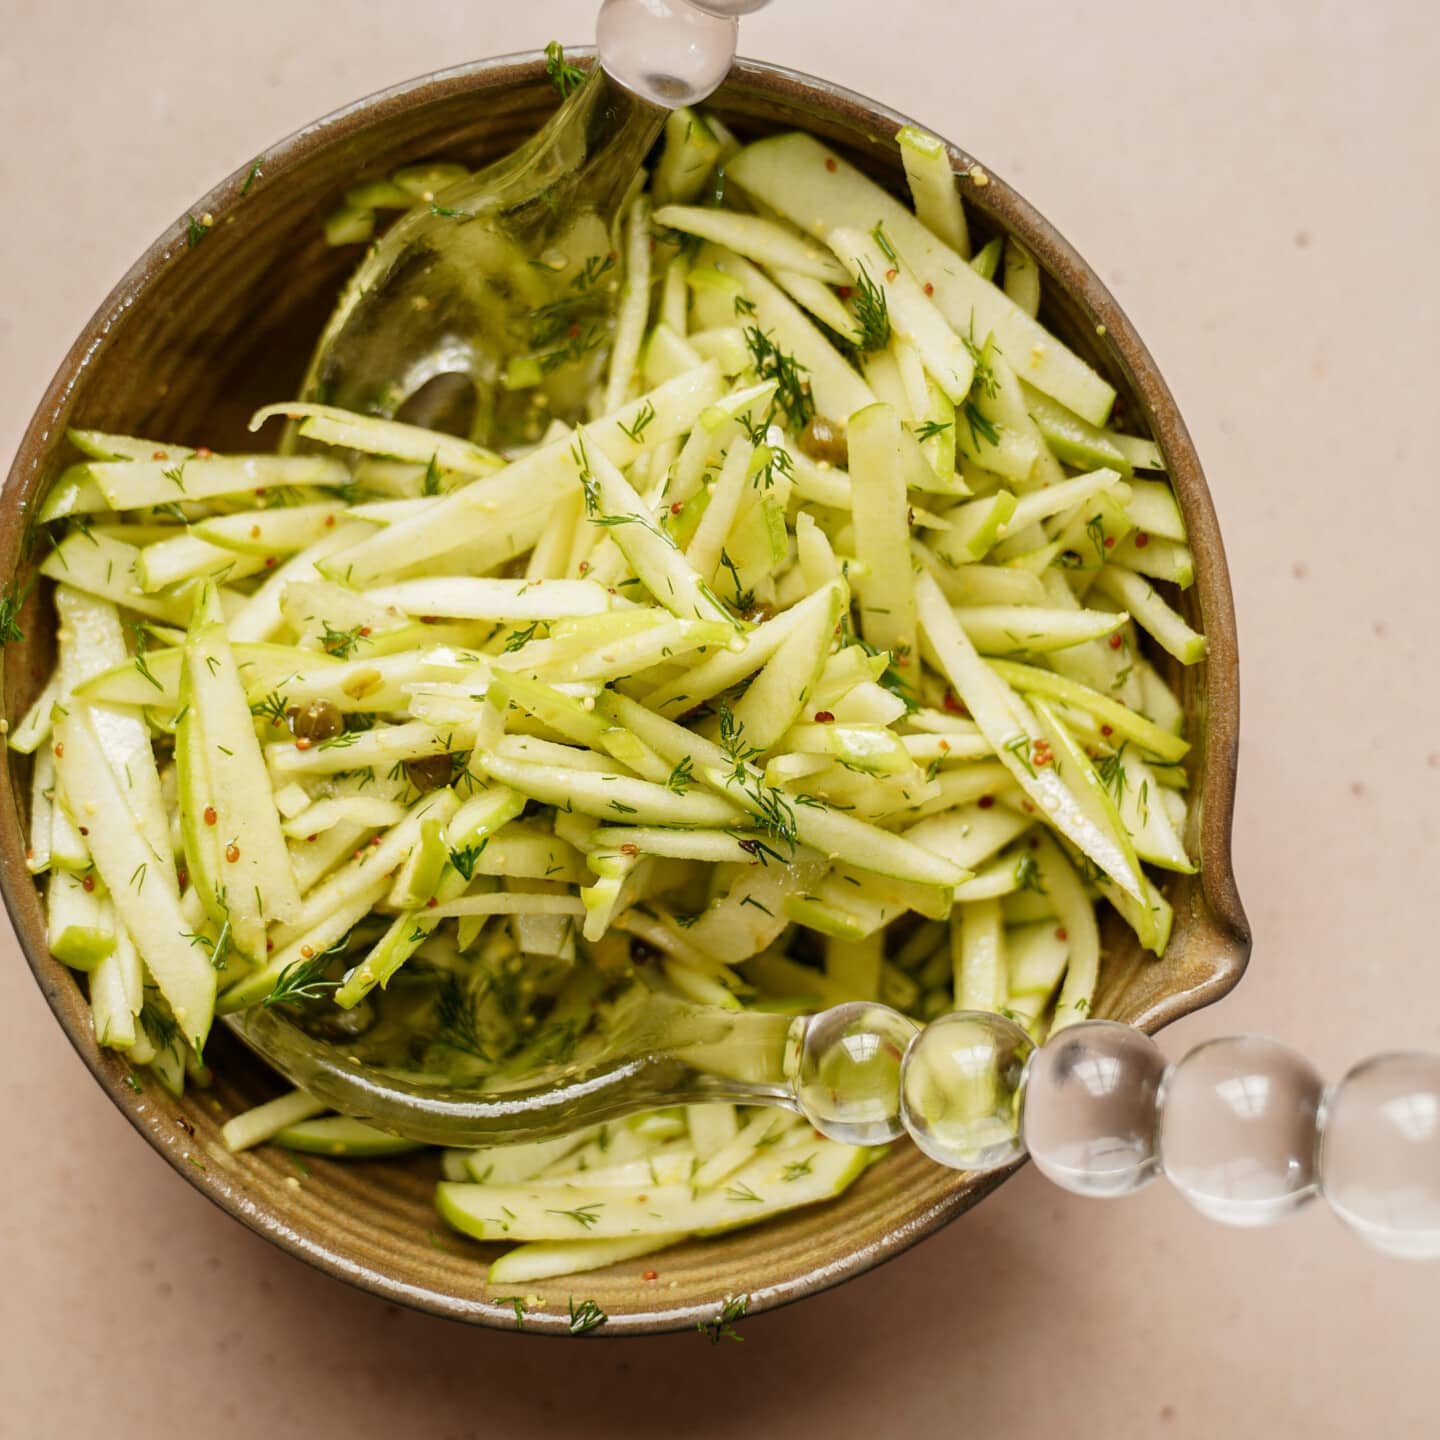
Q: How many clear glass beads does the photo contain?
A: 7